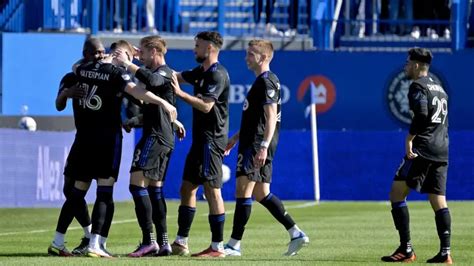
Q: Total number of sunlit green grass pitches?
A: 1